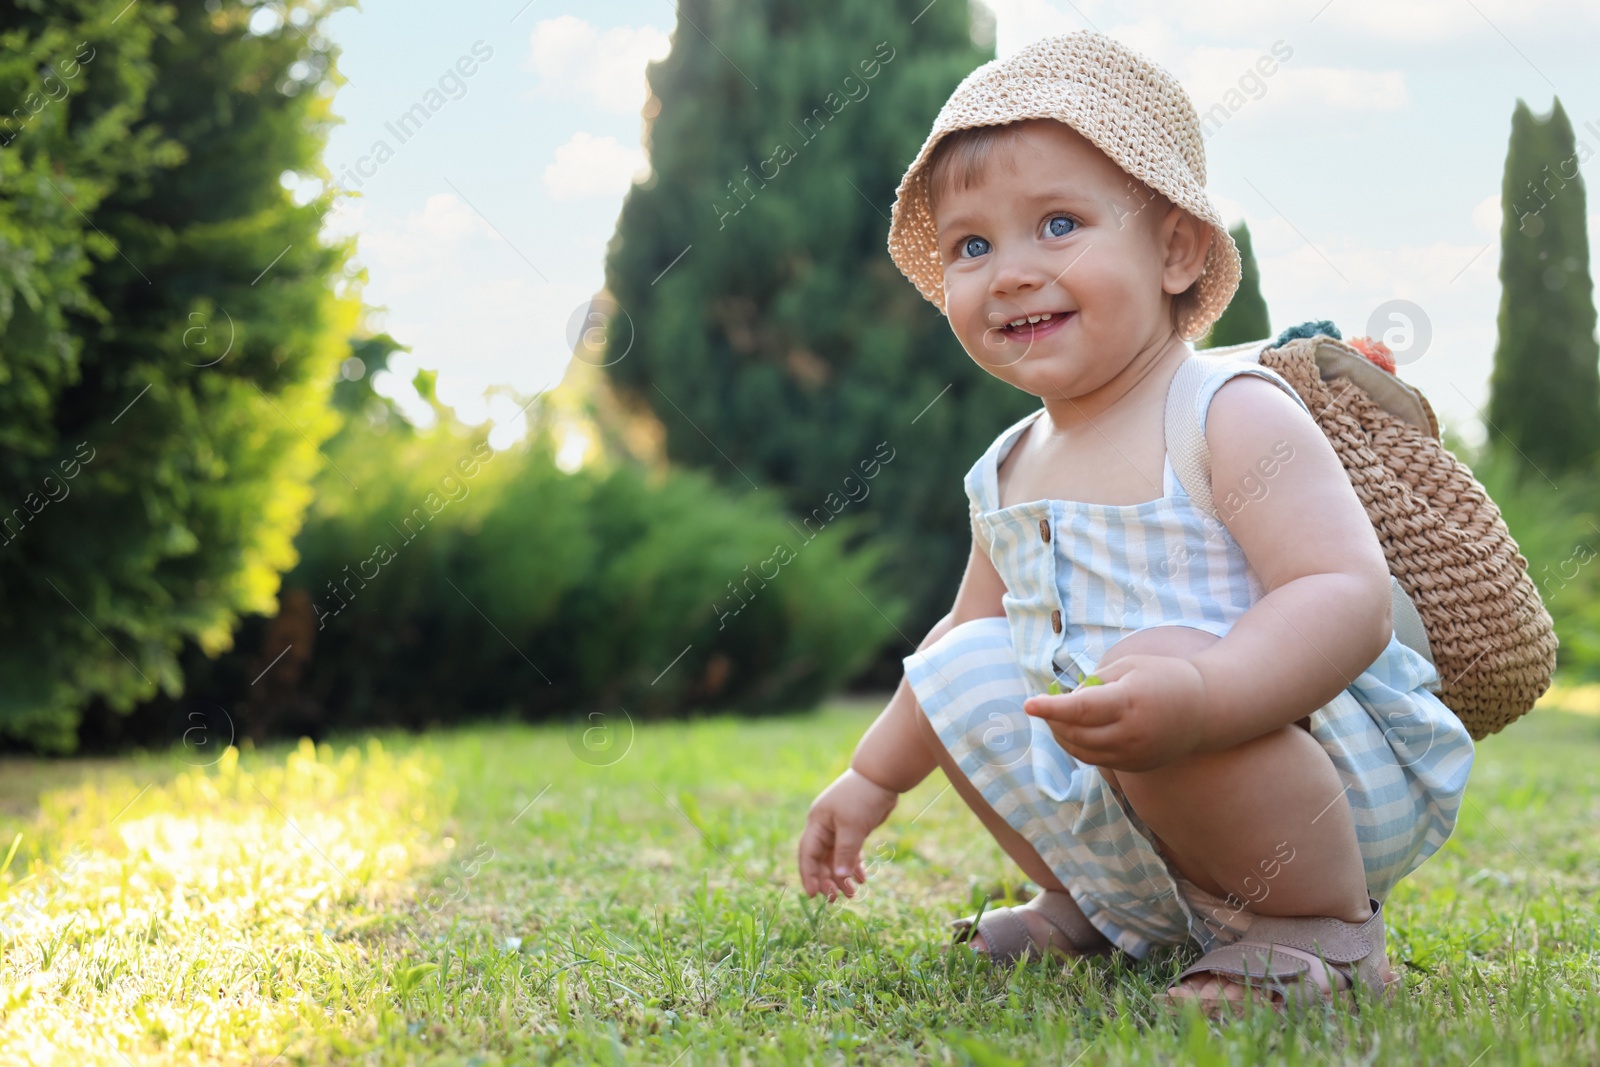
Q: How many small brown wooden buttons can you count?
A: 2